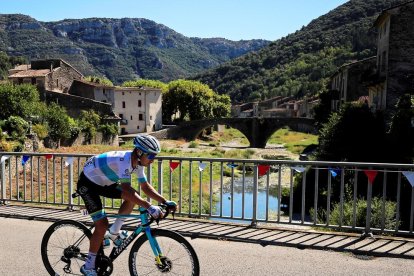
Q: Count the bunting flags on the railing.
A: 12